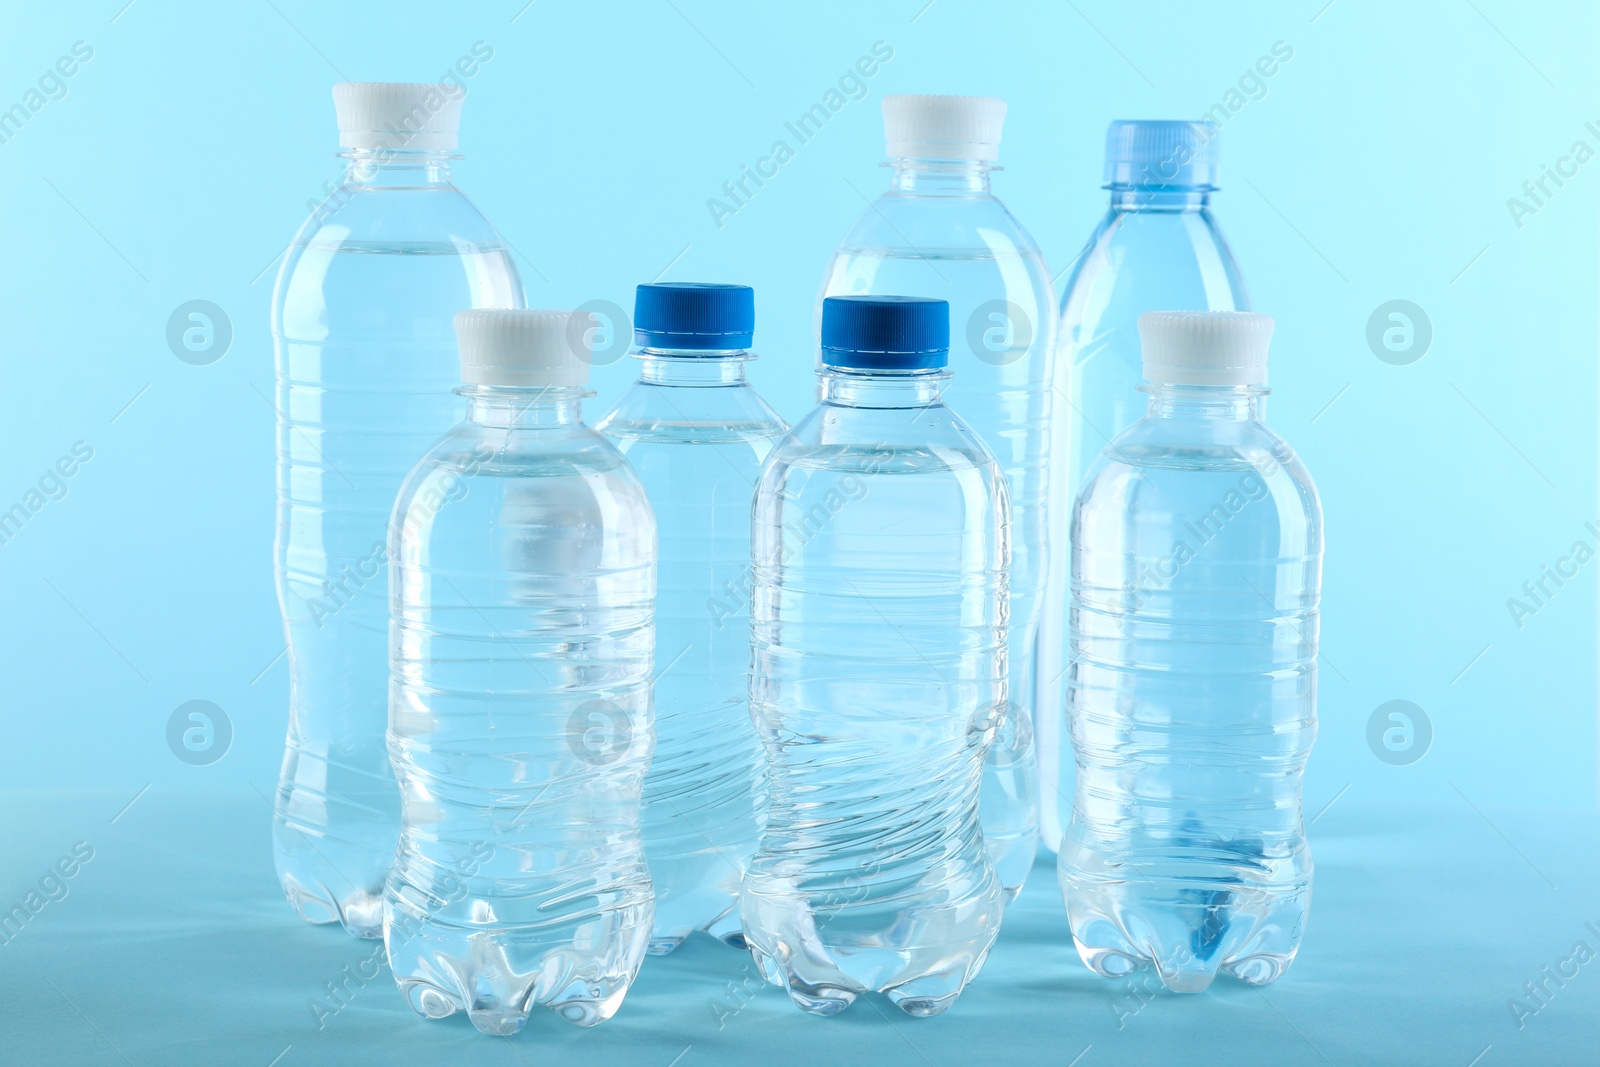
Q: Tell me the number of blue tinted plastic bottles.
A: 1